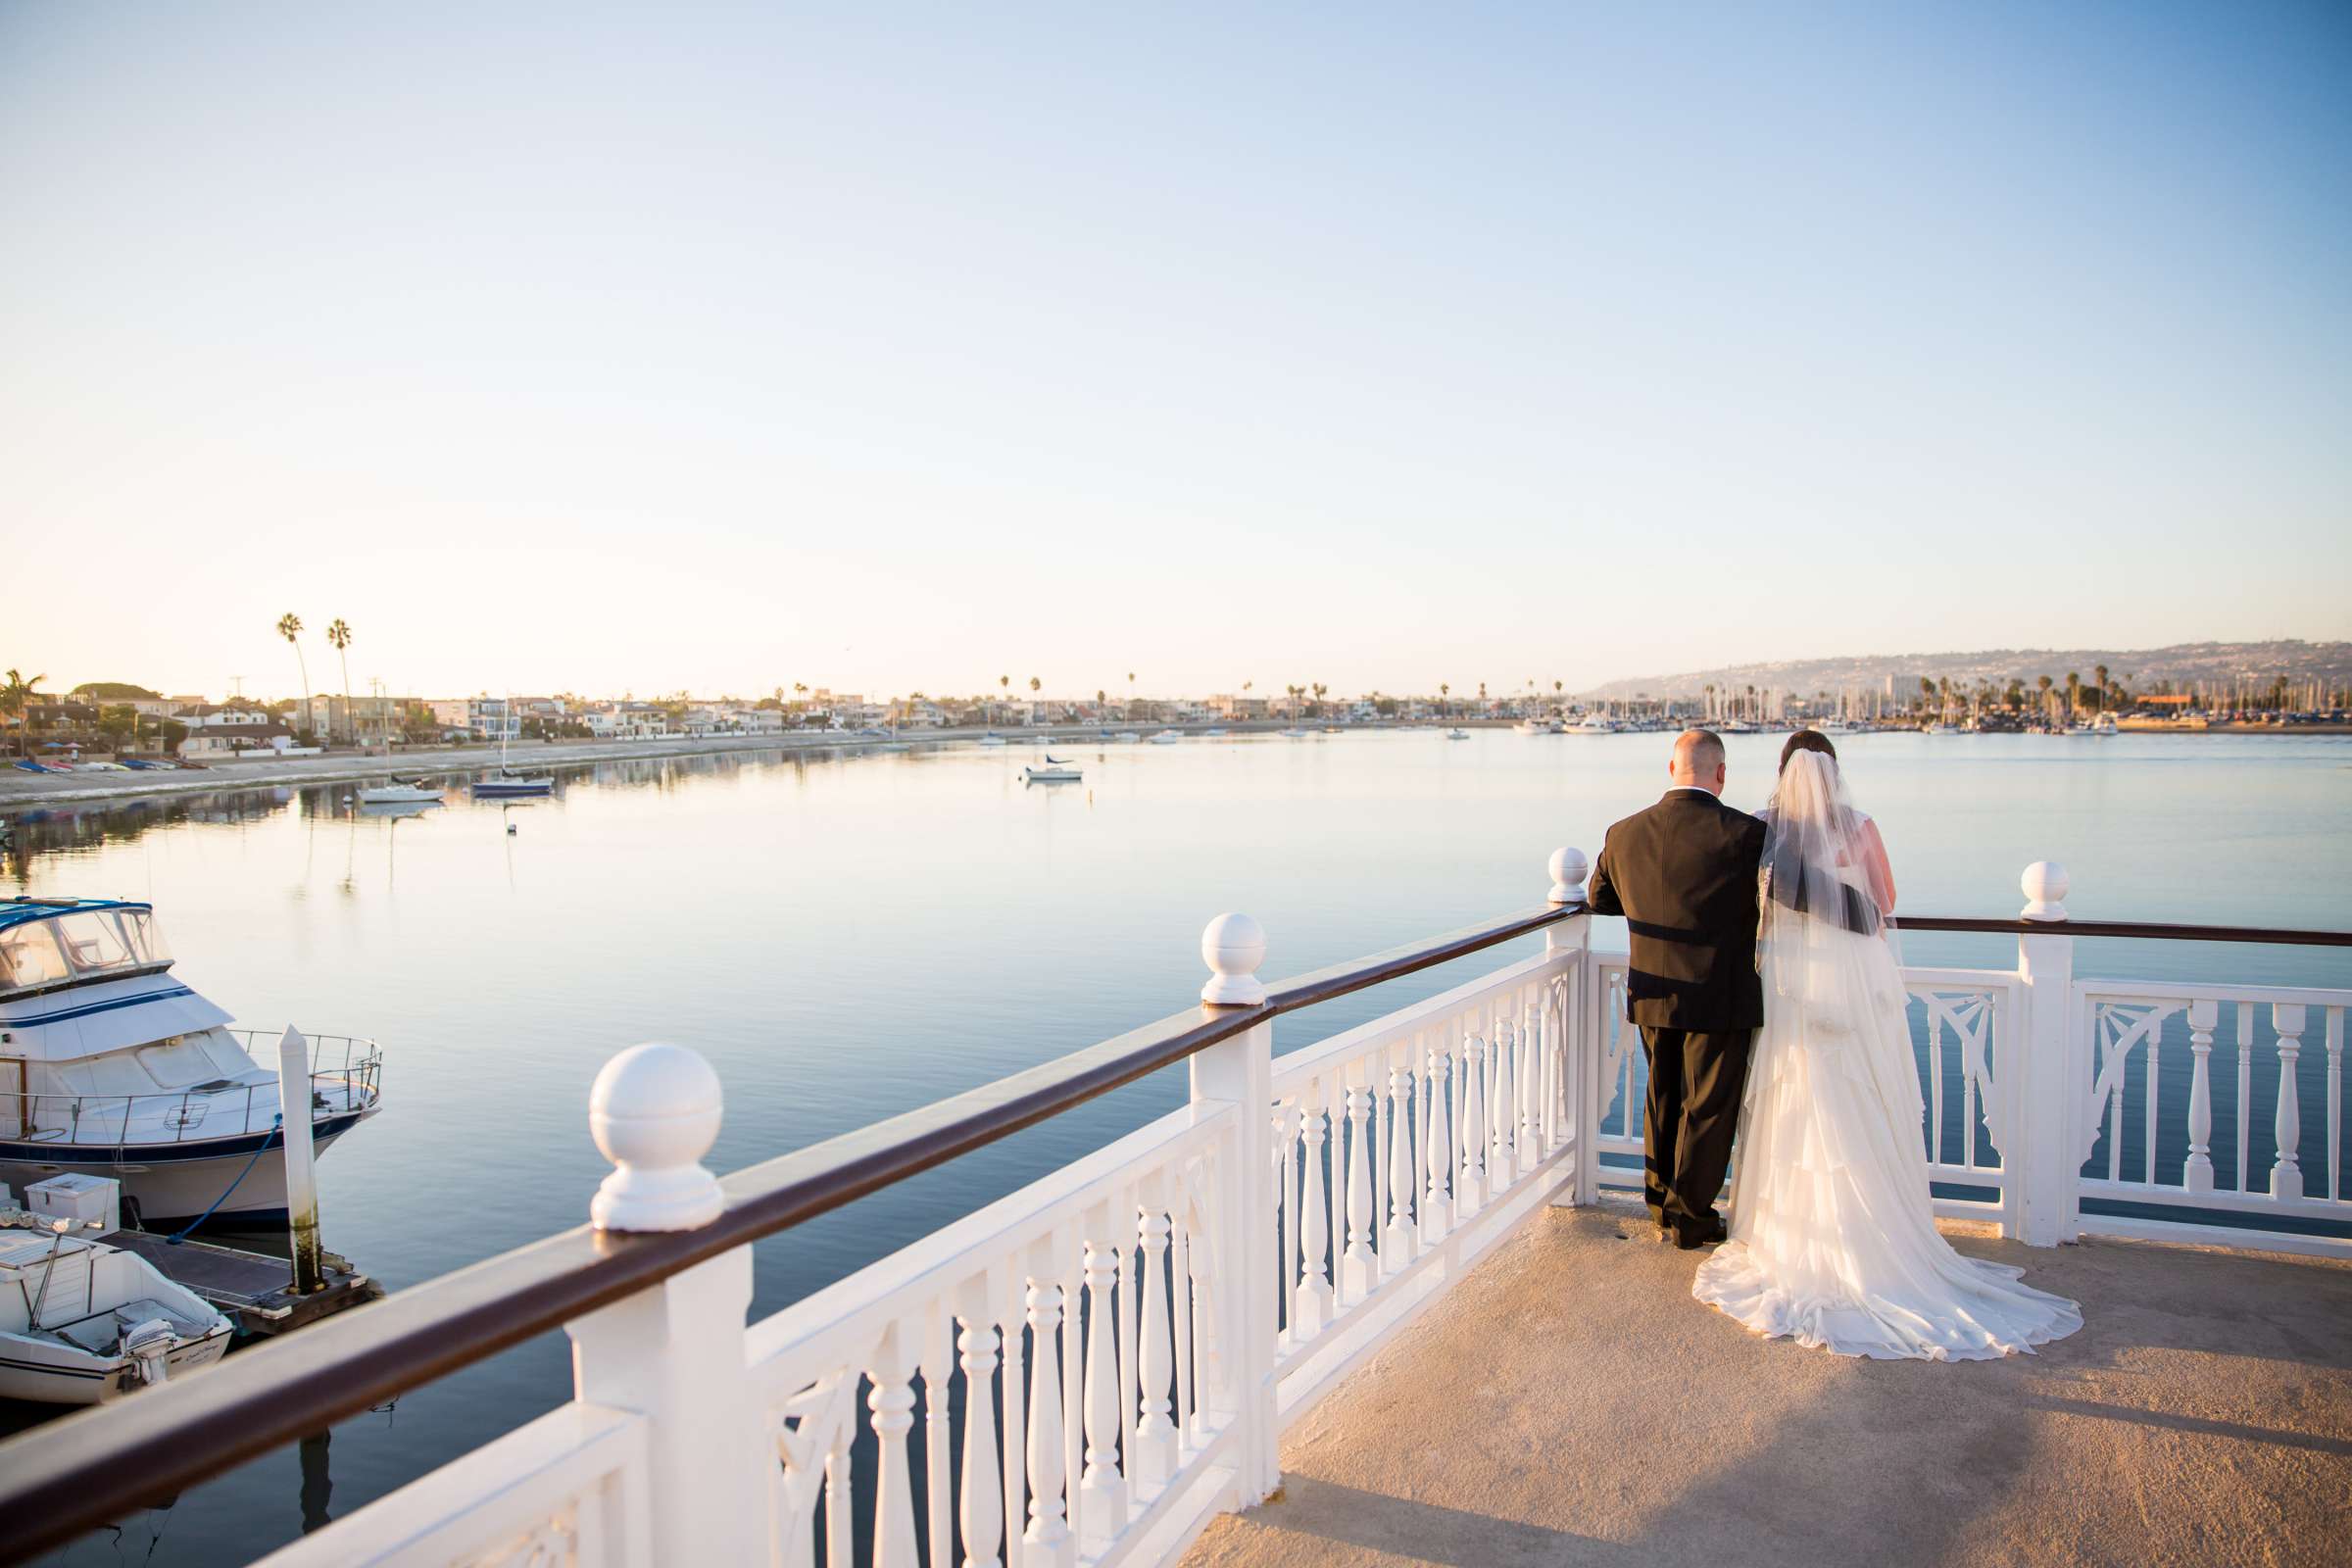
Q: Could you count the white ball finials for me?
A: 4